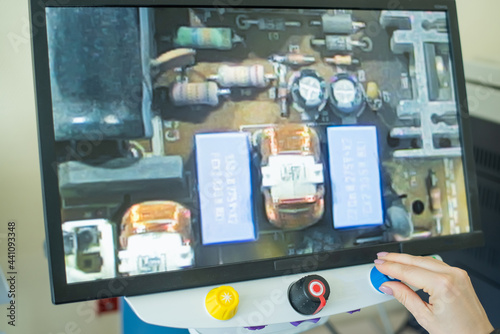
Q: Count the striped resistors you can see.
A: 3